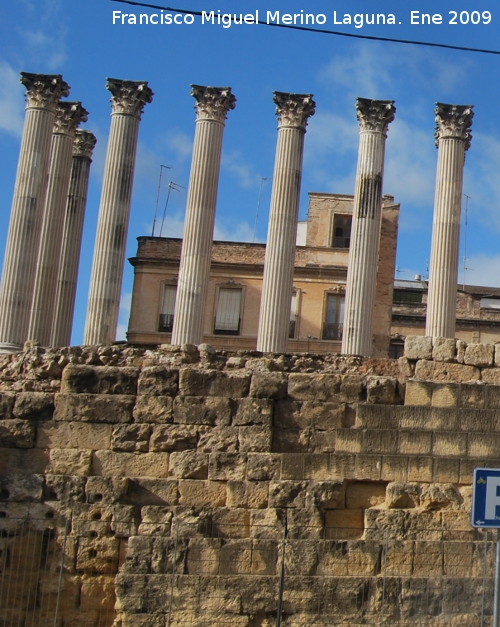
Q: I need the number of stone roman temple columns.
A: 8